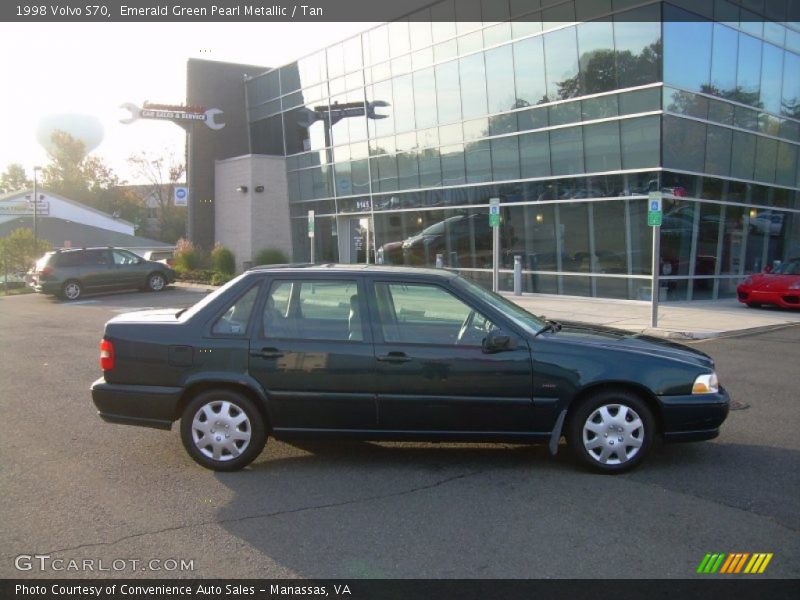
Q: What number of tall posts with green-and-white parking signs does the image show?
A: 3